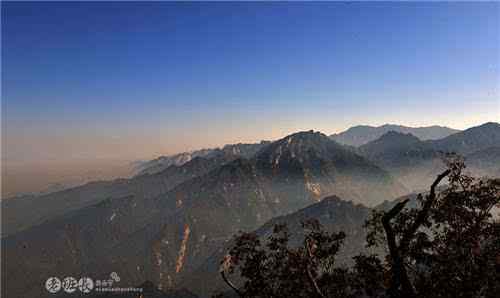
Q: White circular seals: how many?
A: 3